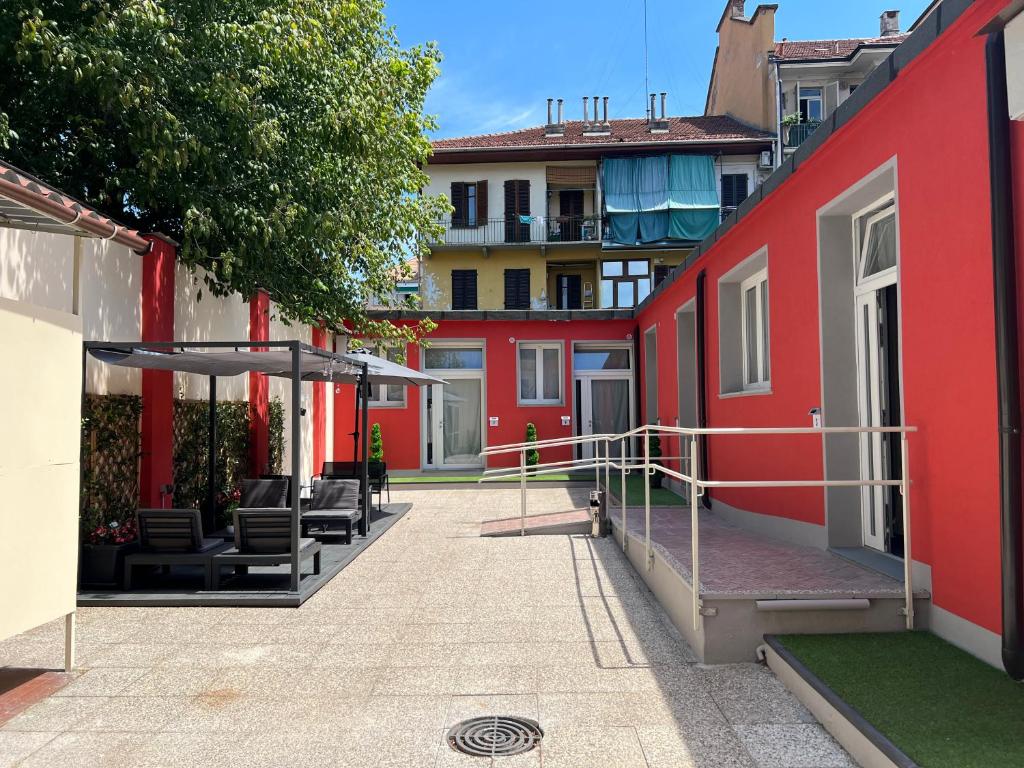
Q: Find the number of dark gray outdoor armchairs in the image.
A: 4